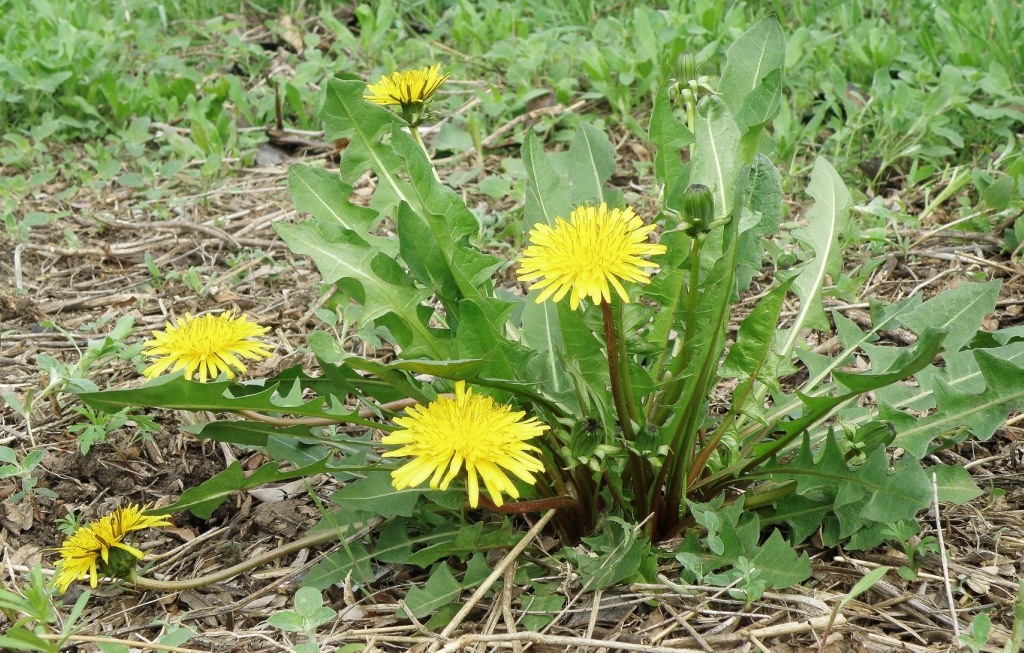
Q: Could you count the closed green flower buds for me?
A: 5